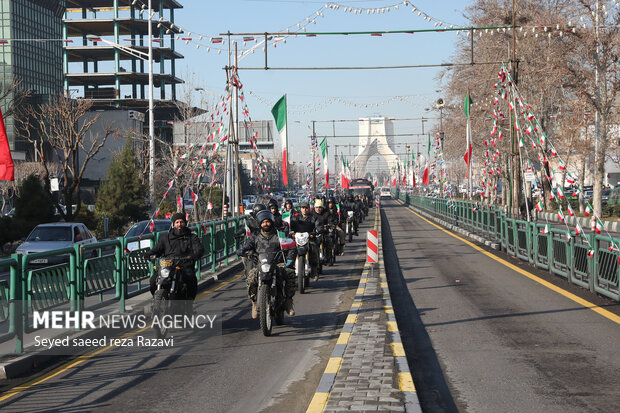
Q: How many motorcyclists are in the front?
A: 2